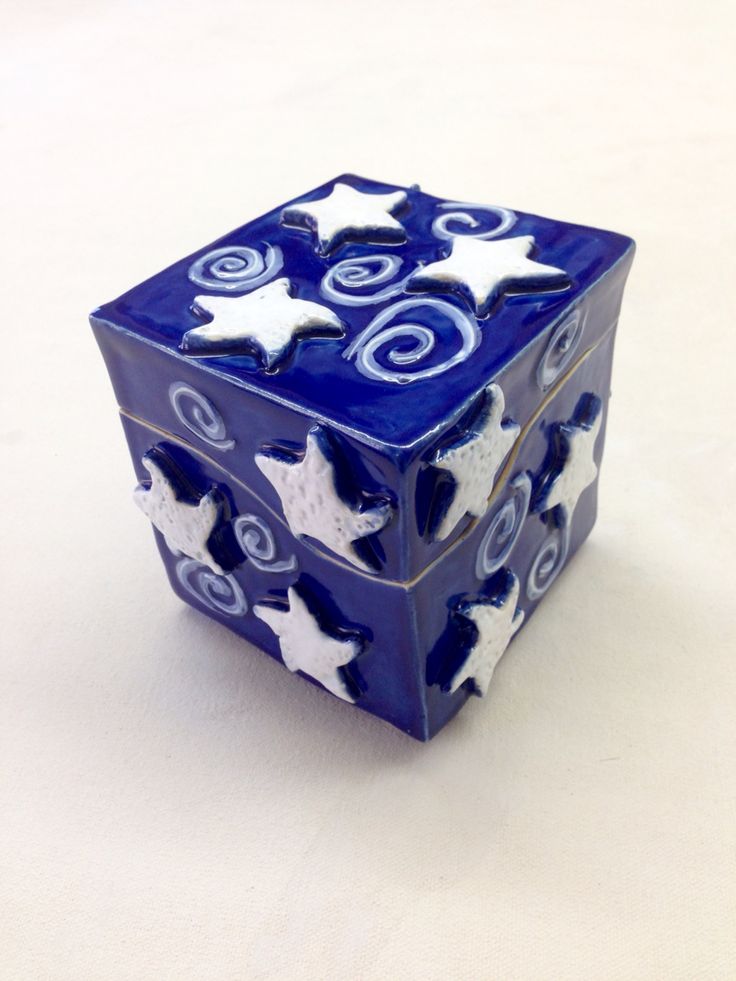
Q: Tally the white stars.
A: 9